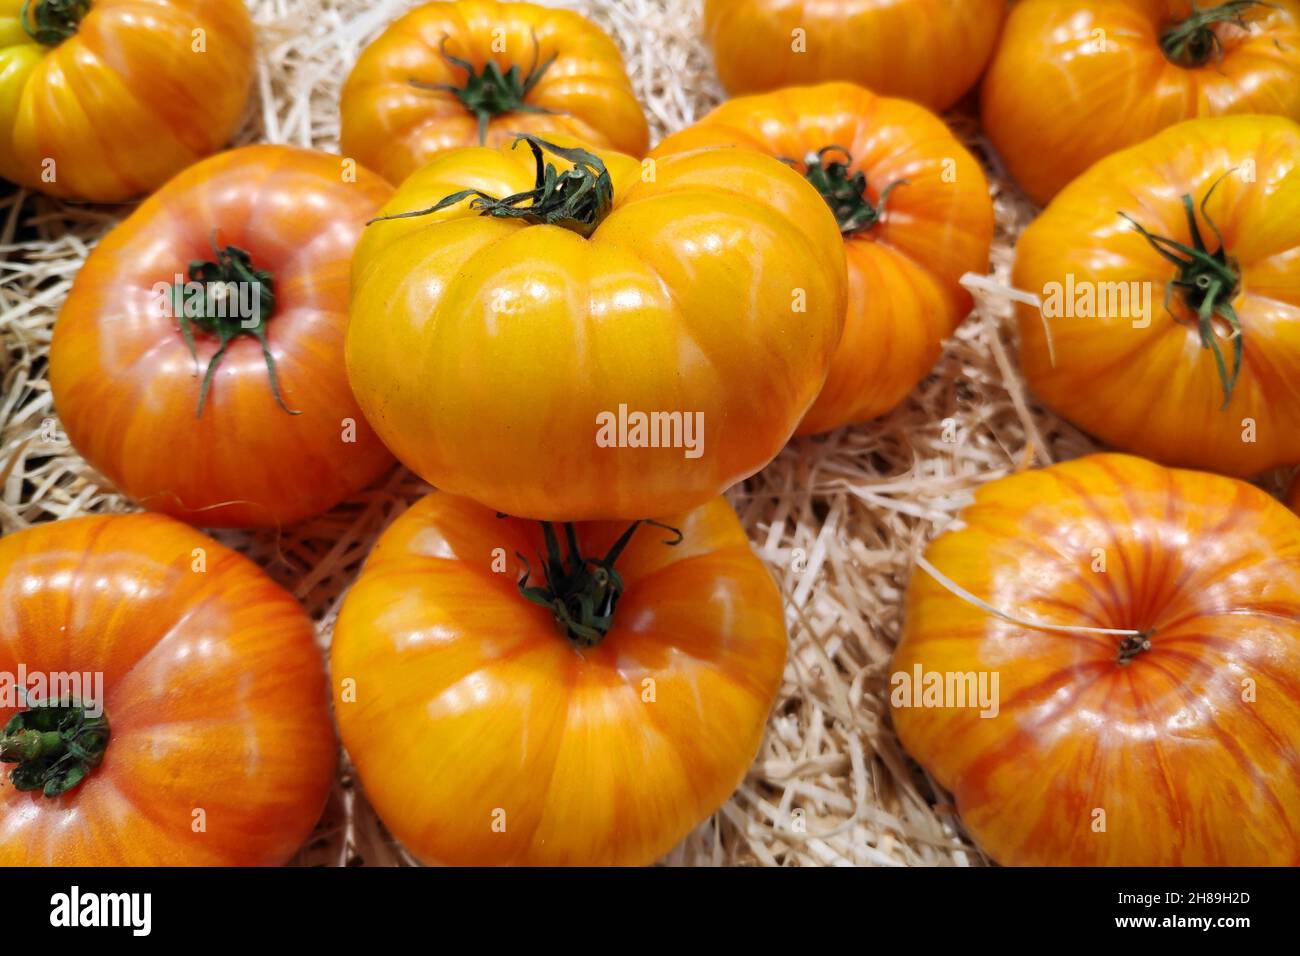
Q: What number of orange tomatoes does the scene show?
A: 11